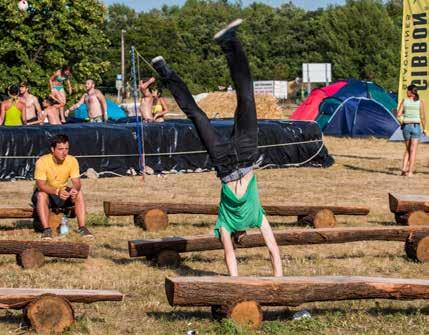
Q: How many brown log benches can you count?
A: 7